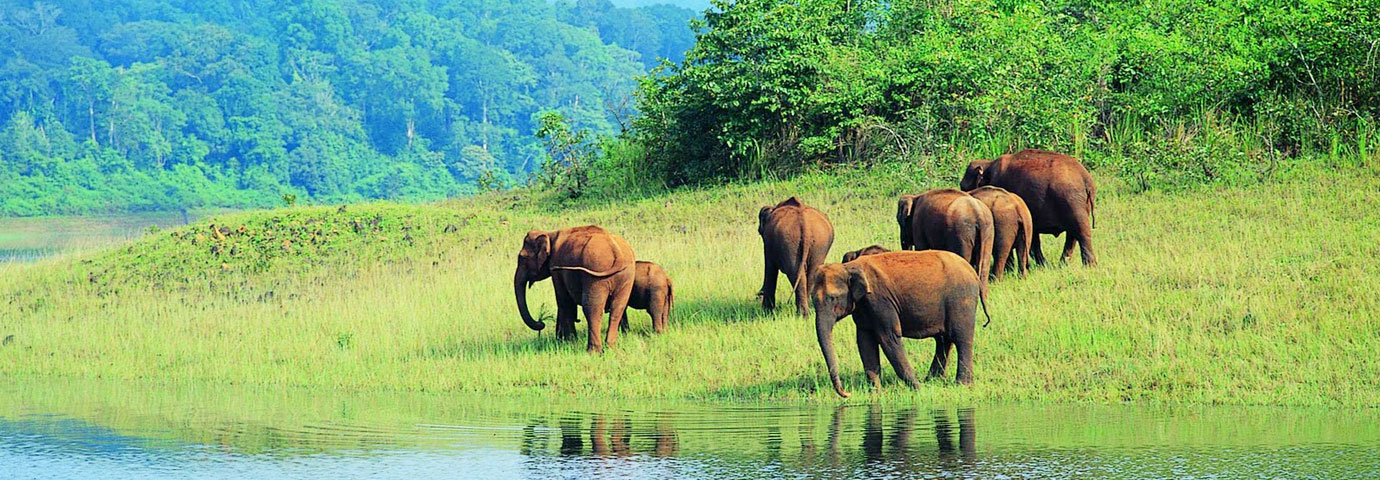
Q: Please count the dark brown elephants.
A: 8